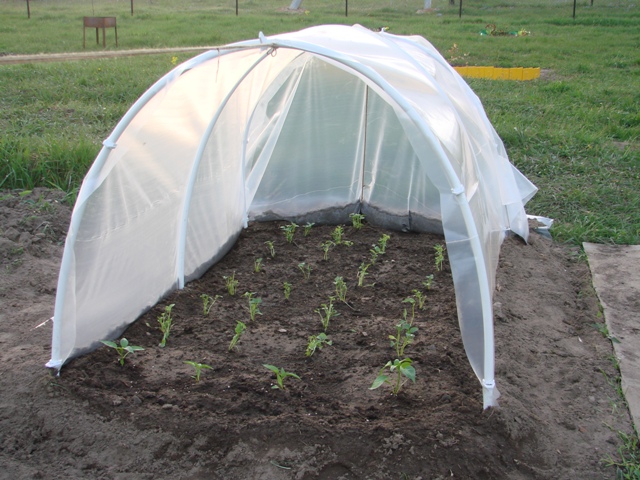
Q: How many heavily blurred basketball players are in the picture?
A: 0